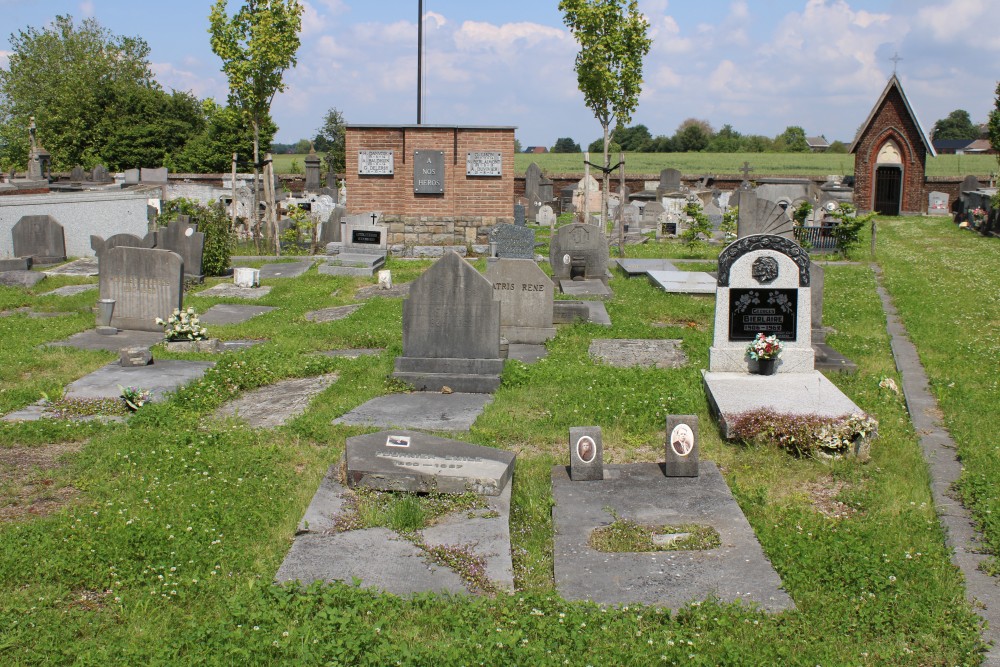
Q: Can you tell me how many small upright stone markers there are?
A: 2